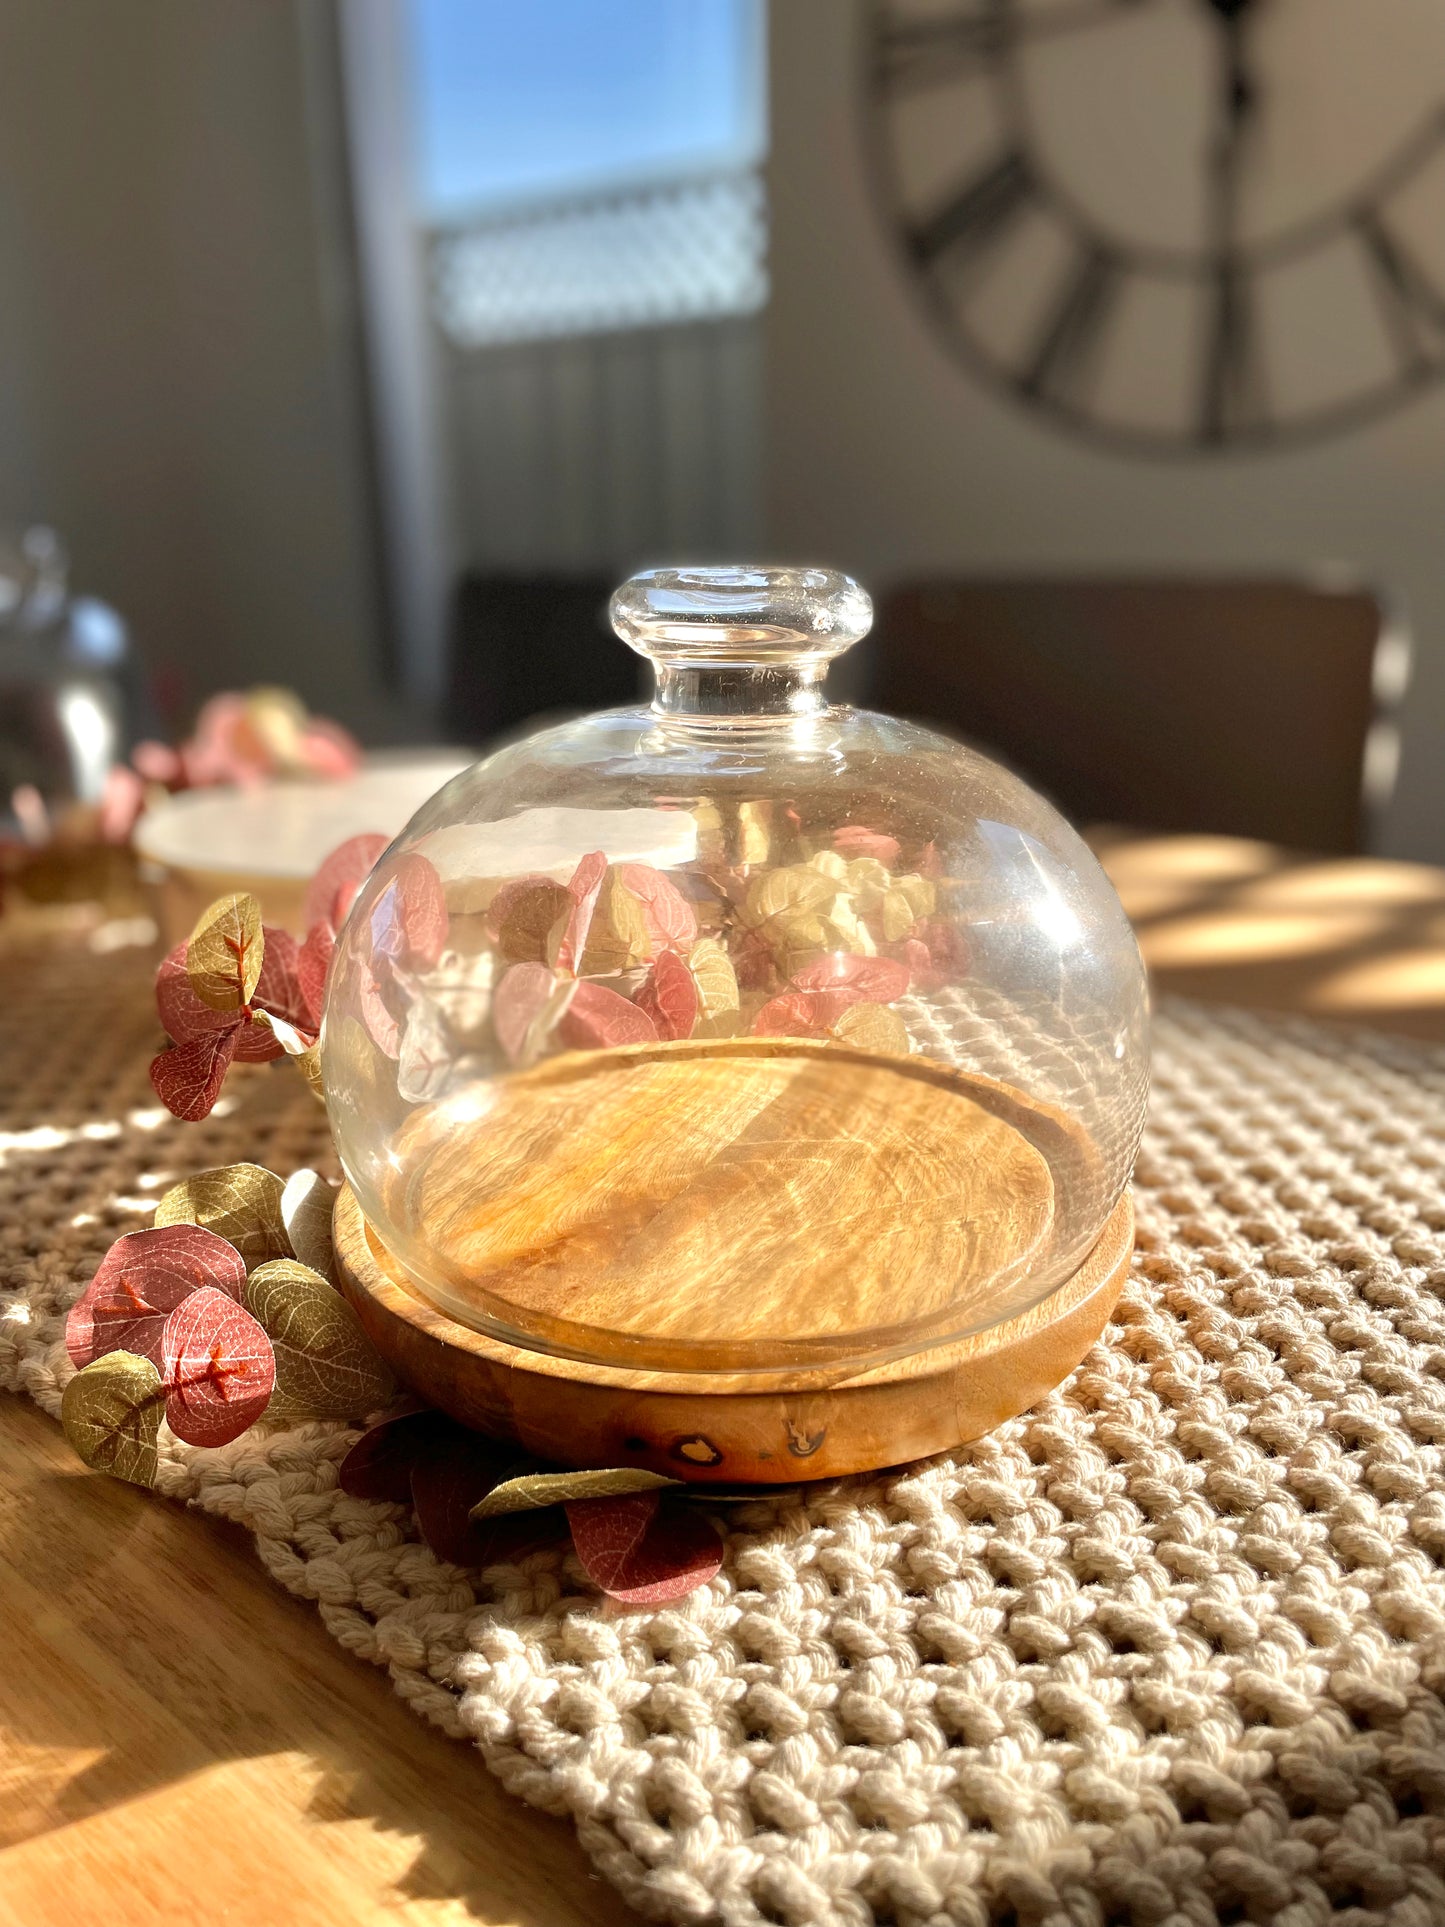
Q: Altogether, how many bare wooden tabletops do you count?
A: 1